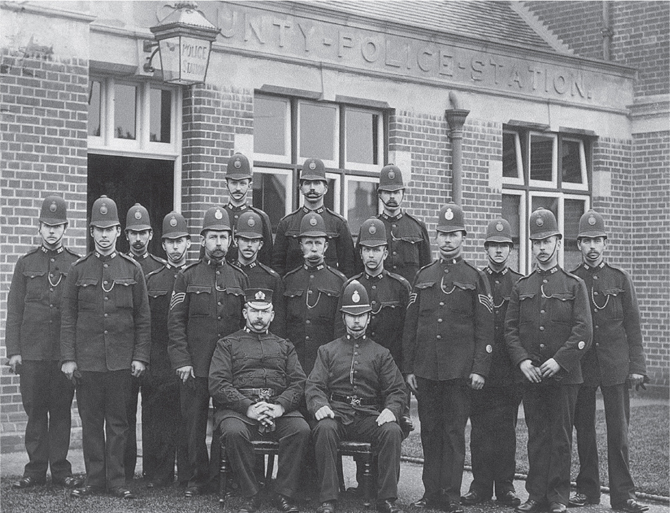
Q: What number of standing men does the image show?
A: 15